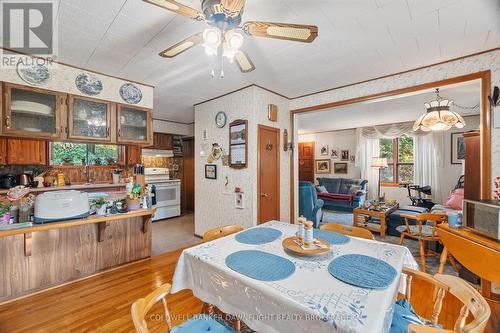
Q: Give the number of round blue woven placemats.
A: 4